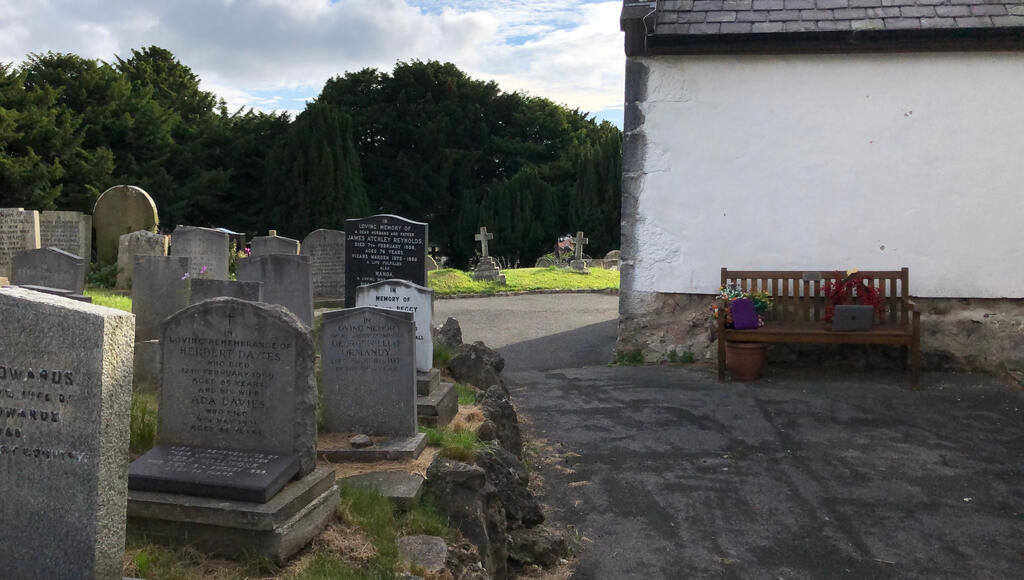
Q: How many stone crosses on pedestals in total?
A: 2